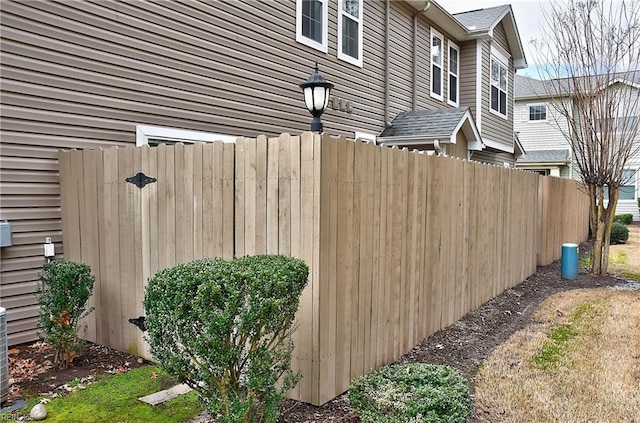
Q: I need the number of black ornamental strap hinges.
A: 2